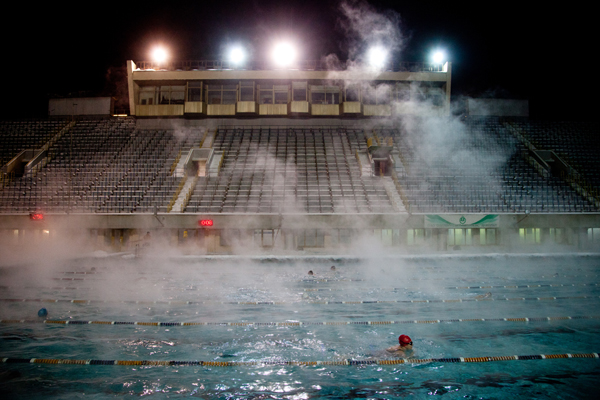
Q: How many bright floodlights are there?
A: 5